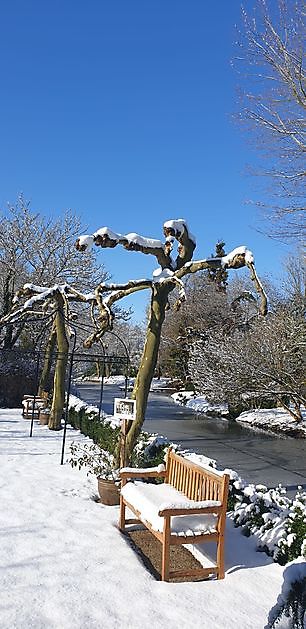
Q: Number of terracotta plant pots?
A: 2